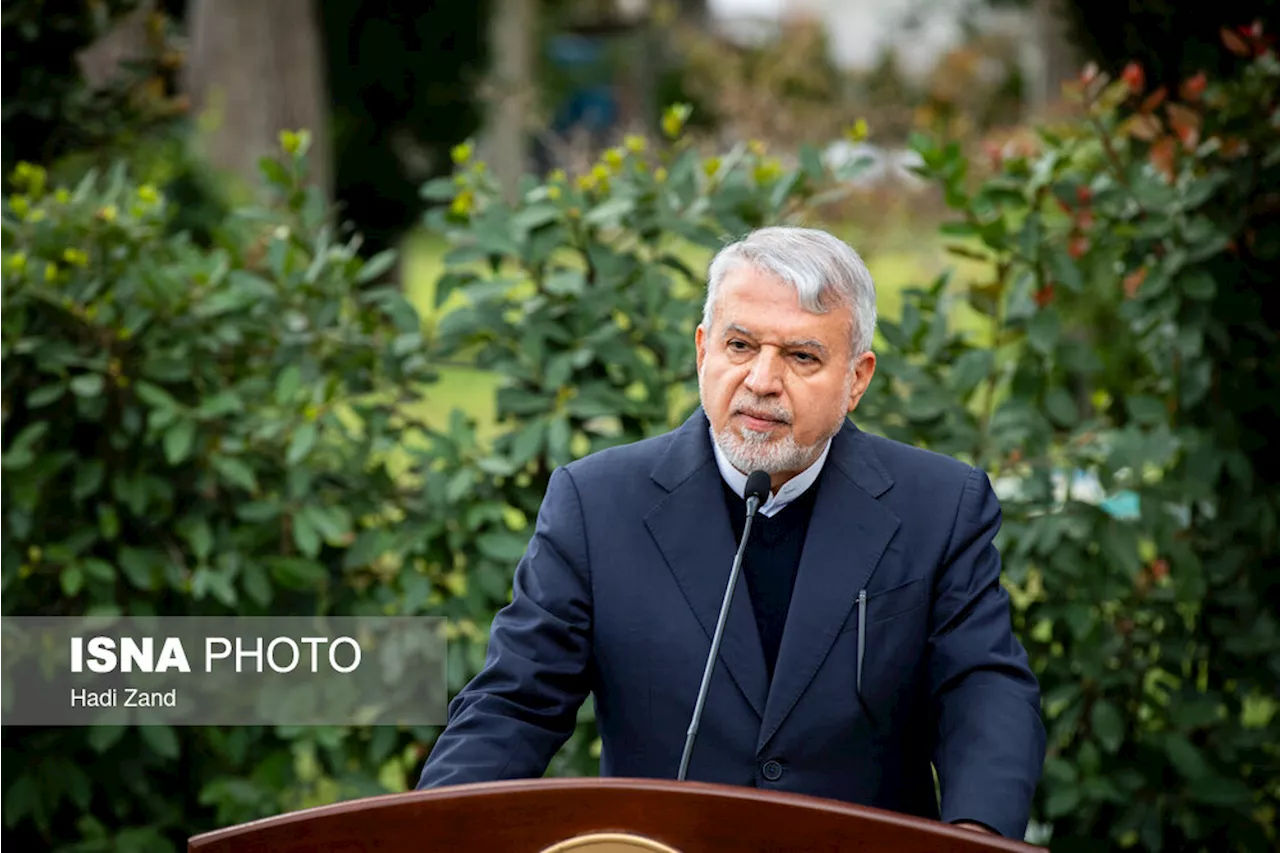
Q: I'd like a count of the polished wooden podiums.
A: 1